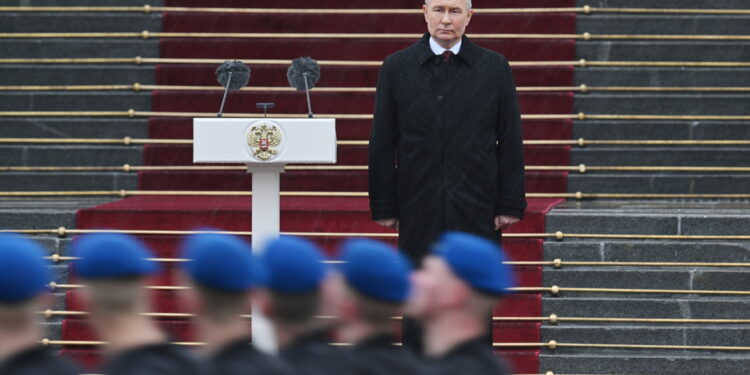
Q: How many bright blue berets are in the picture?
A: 6